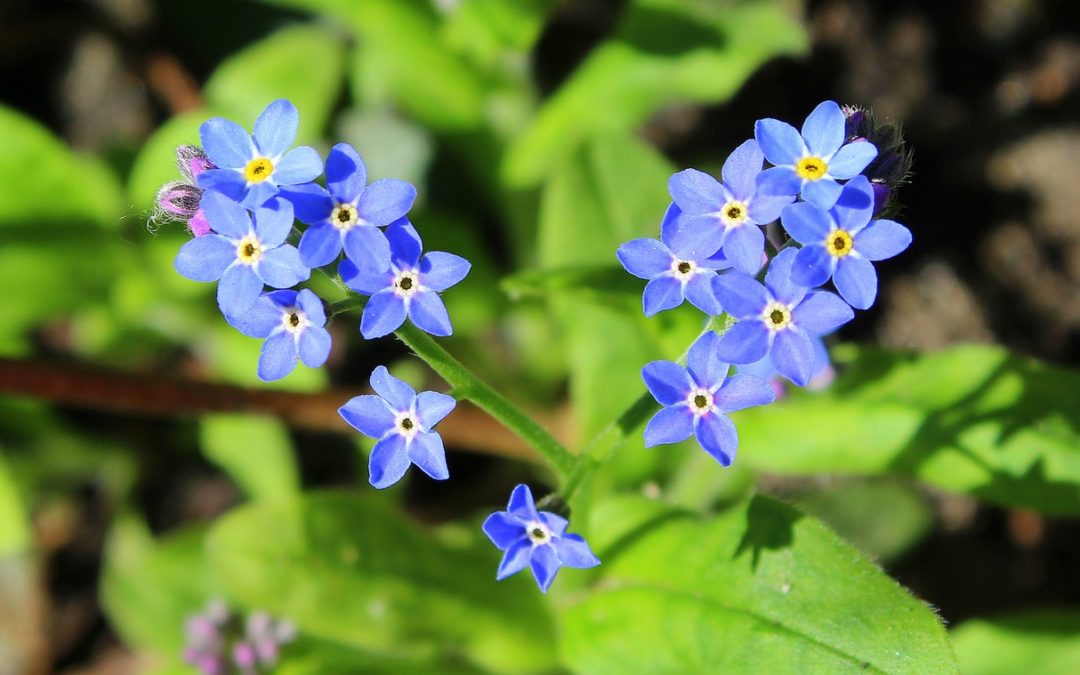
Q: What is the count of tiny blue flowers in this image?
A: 13